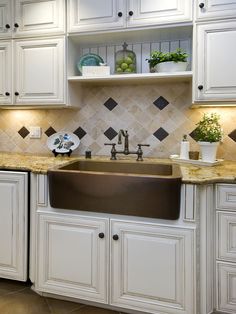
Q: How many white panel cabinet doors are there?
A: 11